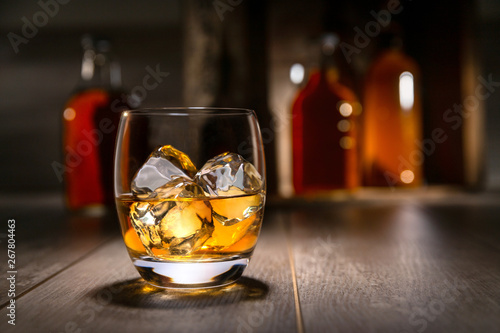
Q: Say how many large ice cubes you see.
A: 3